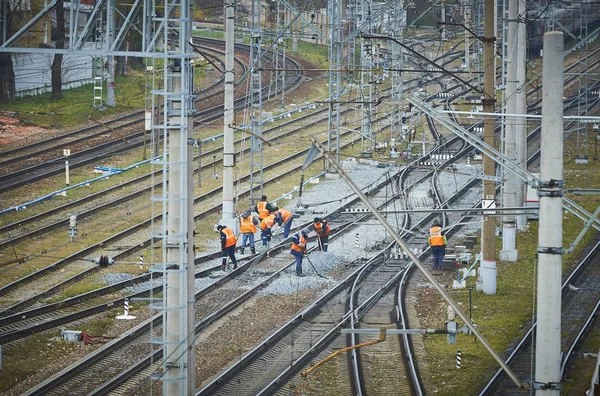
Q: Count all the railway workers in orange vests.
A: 8